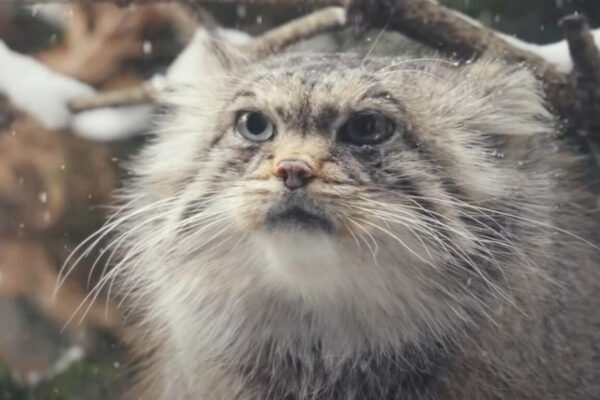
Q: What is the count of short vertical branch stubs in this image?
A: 1